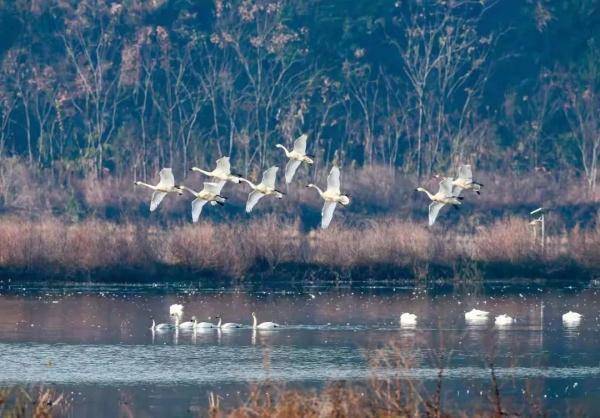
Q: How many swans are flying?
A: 8